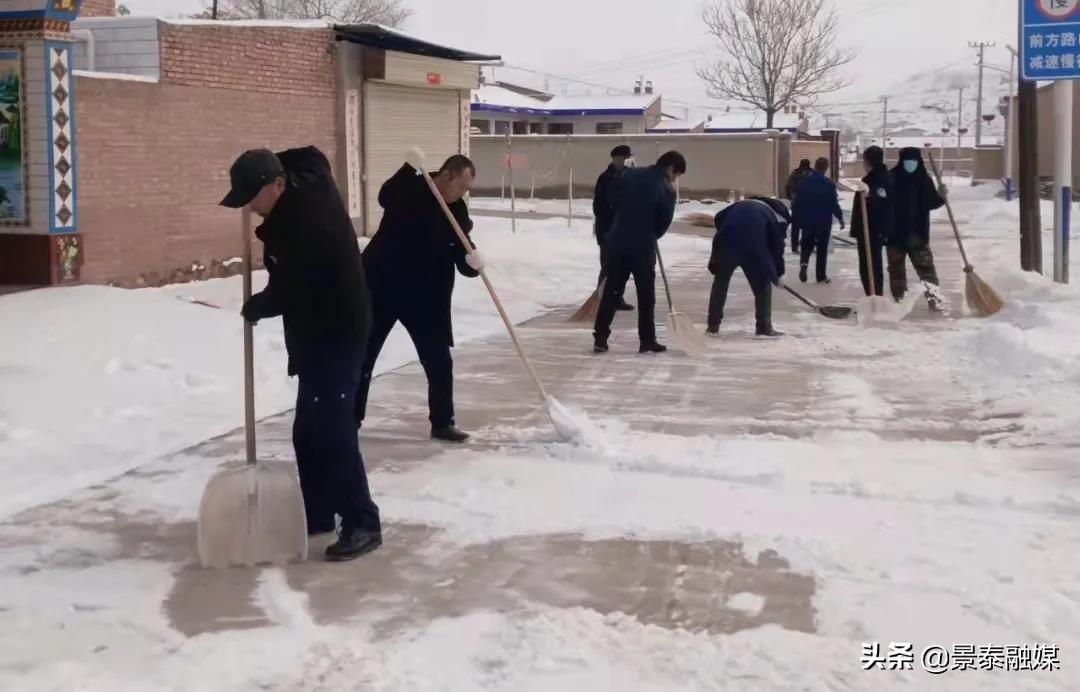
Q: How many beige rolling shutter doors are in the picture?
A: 1